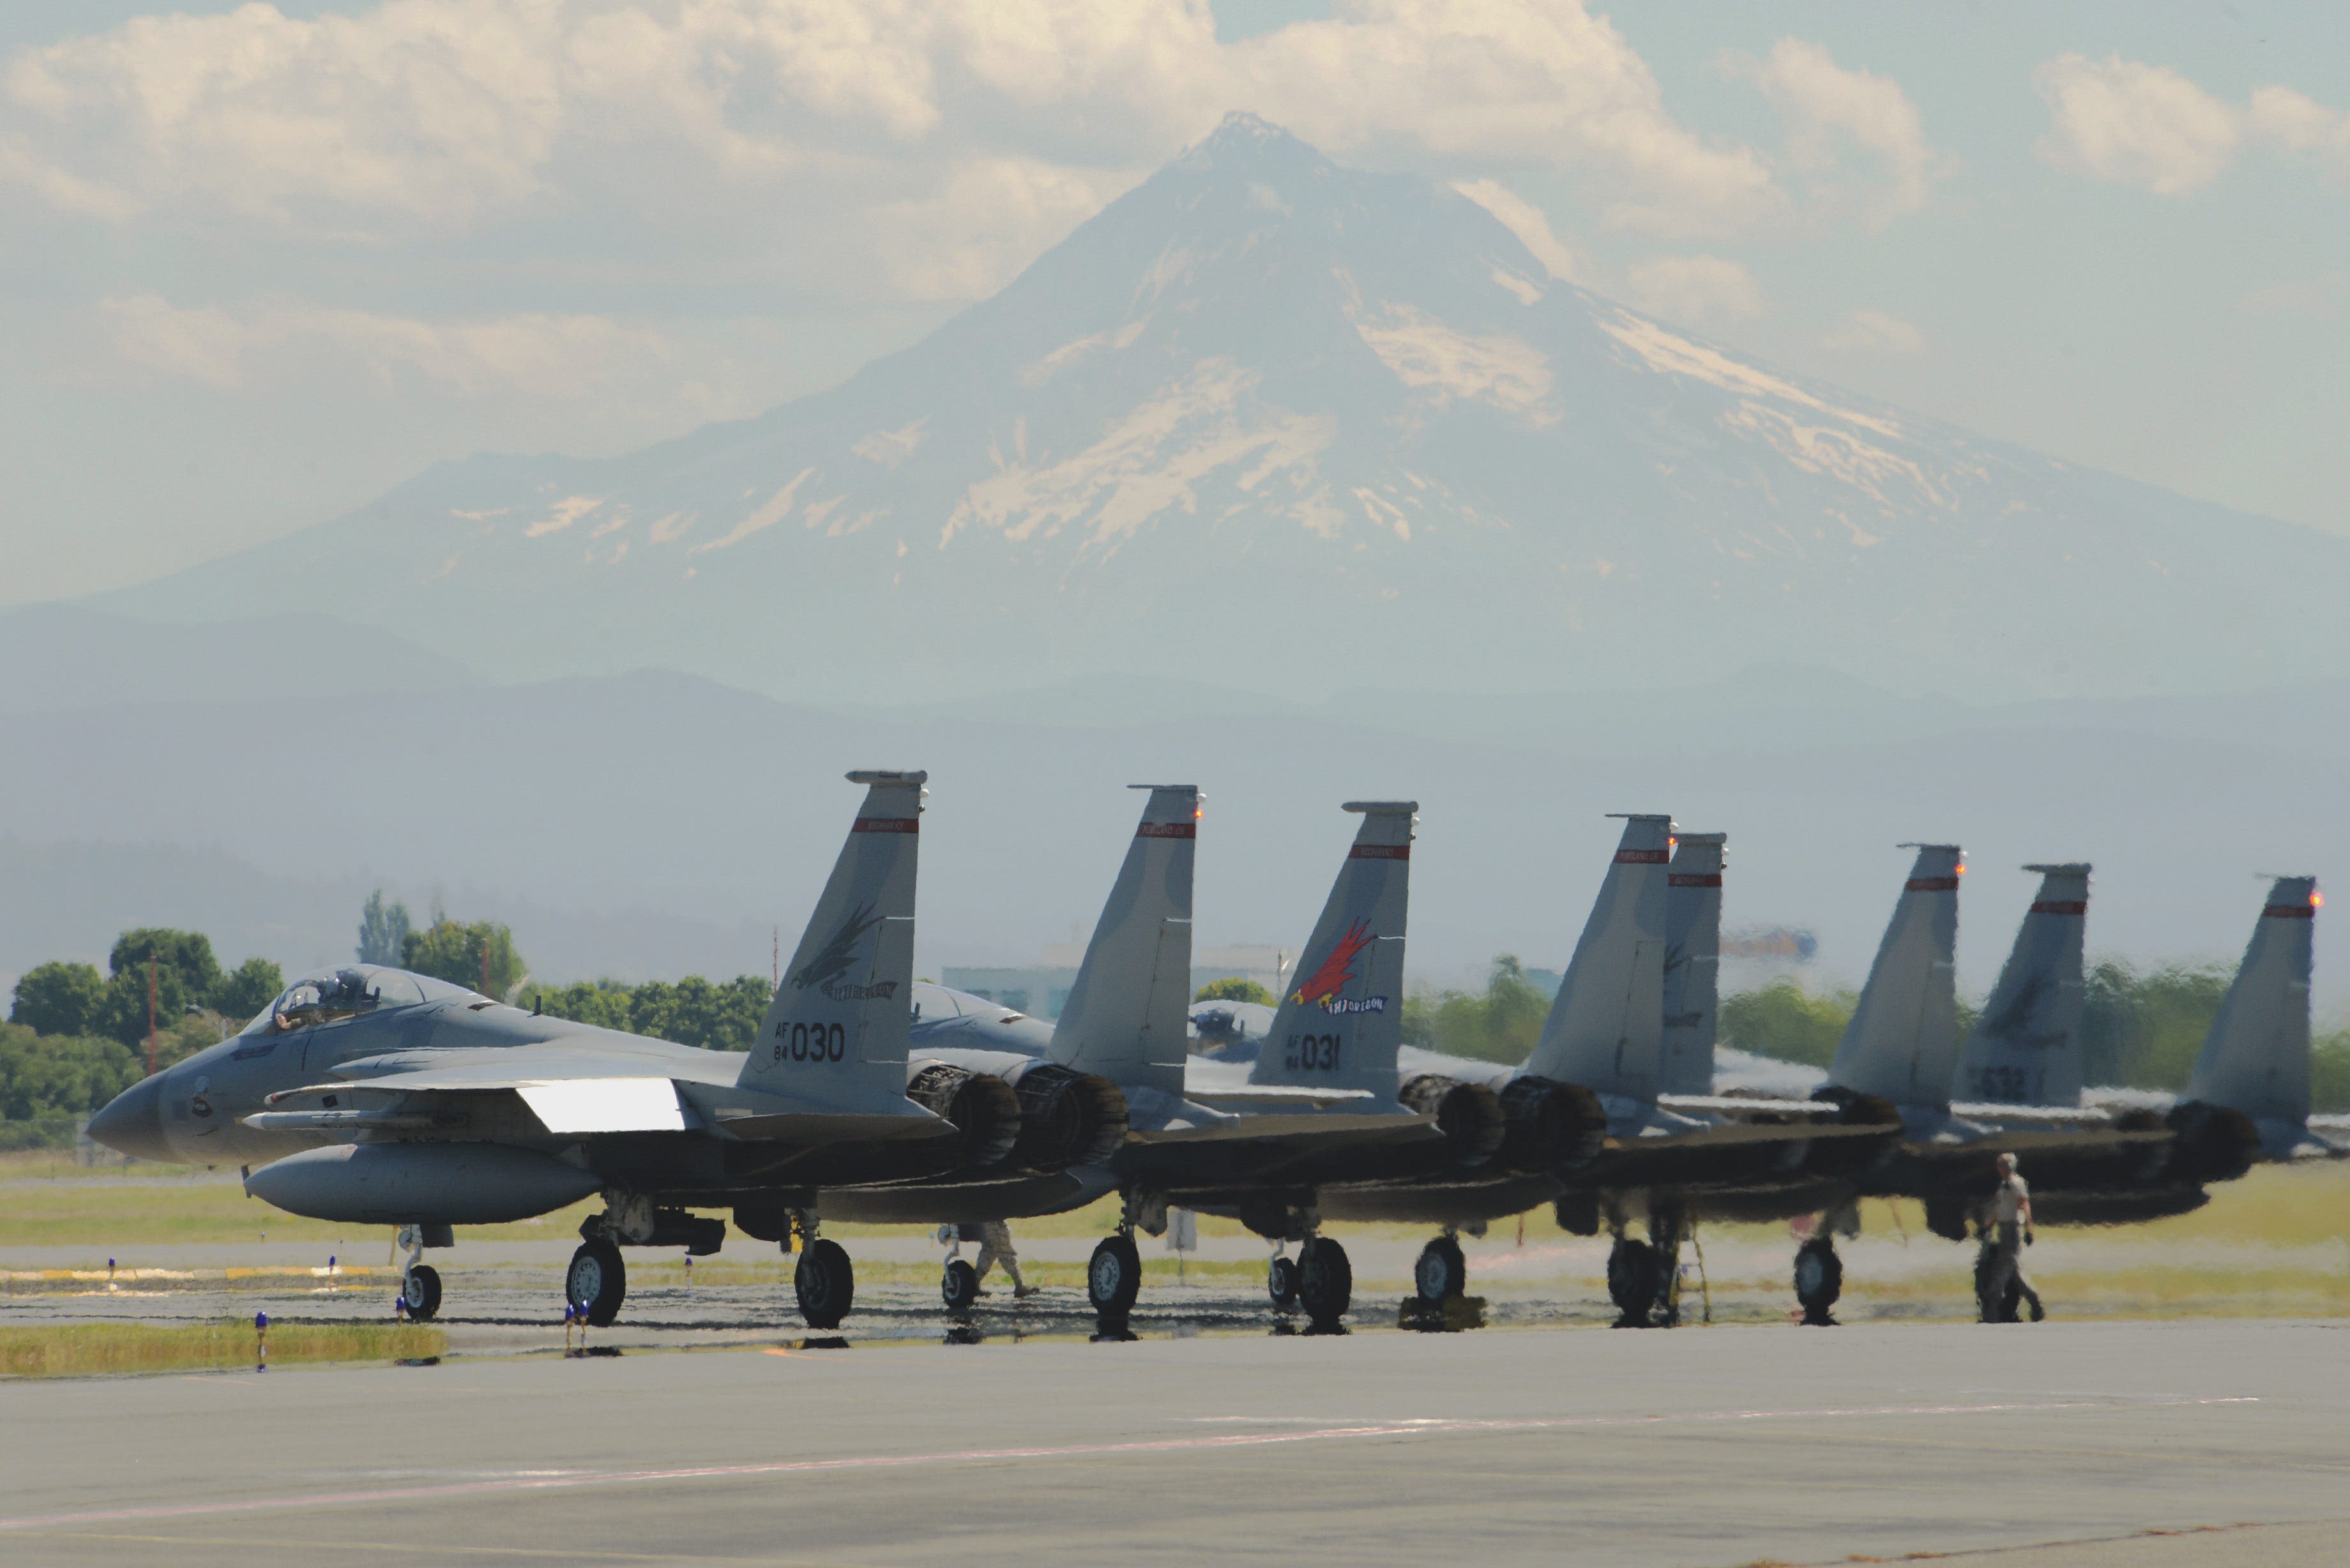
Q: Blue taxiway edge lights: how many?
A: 7